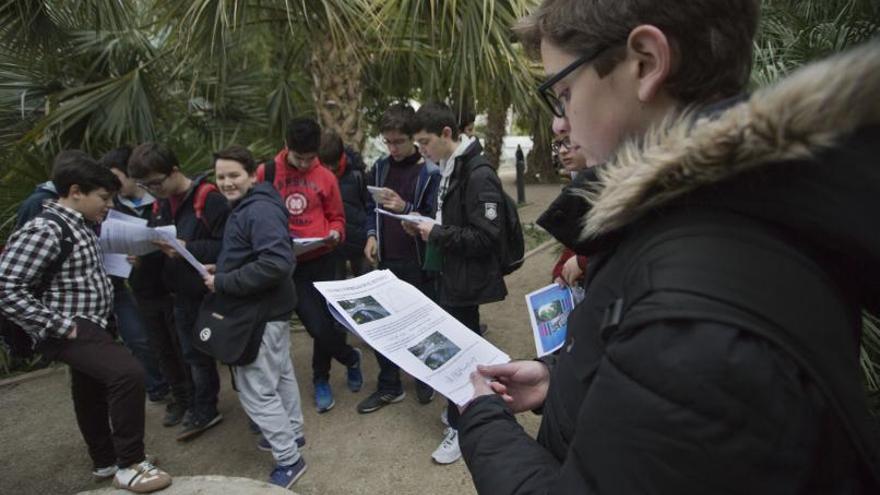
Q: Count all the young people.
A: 12